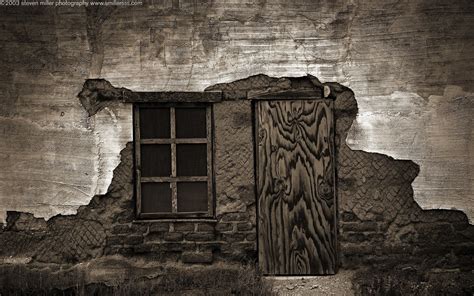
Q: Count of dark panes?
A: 6